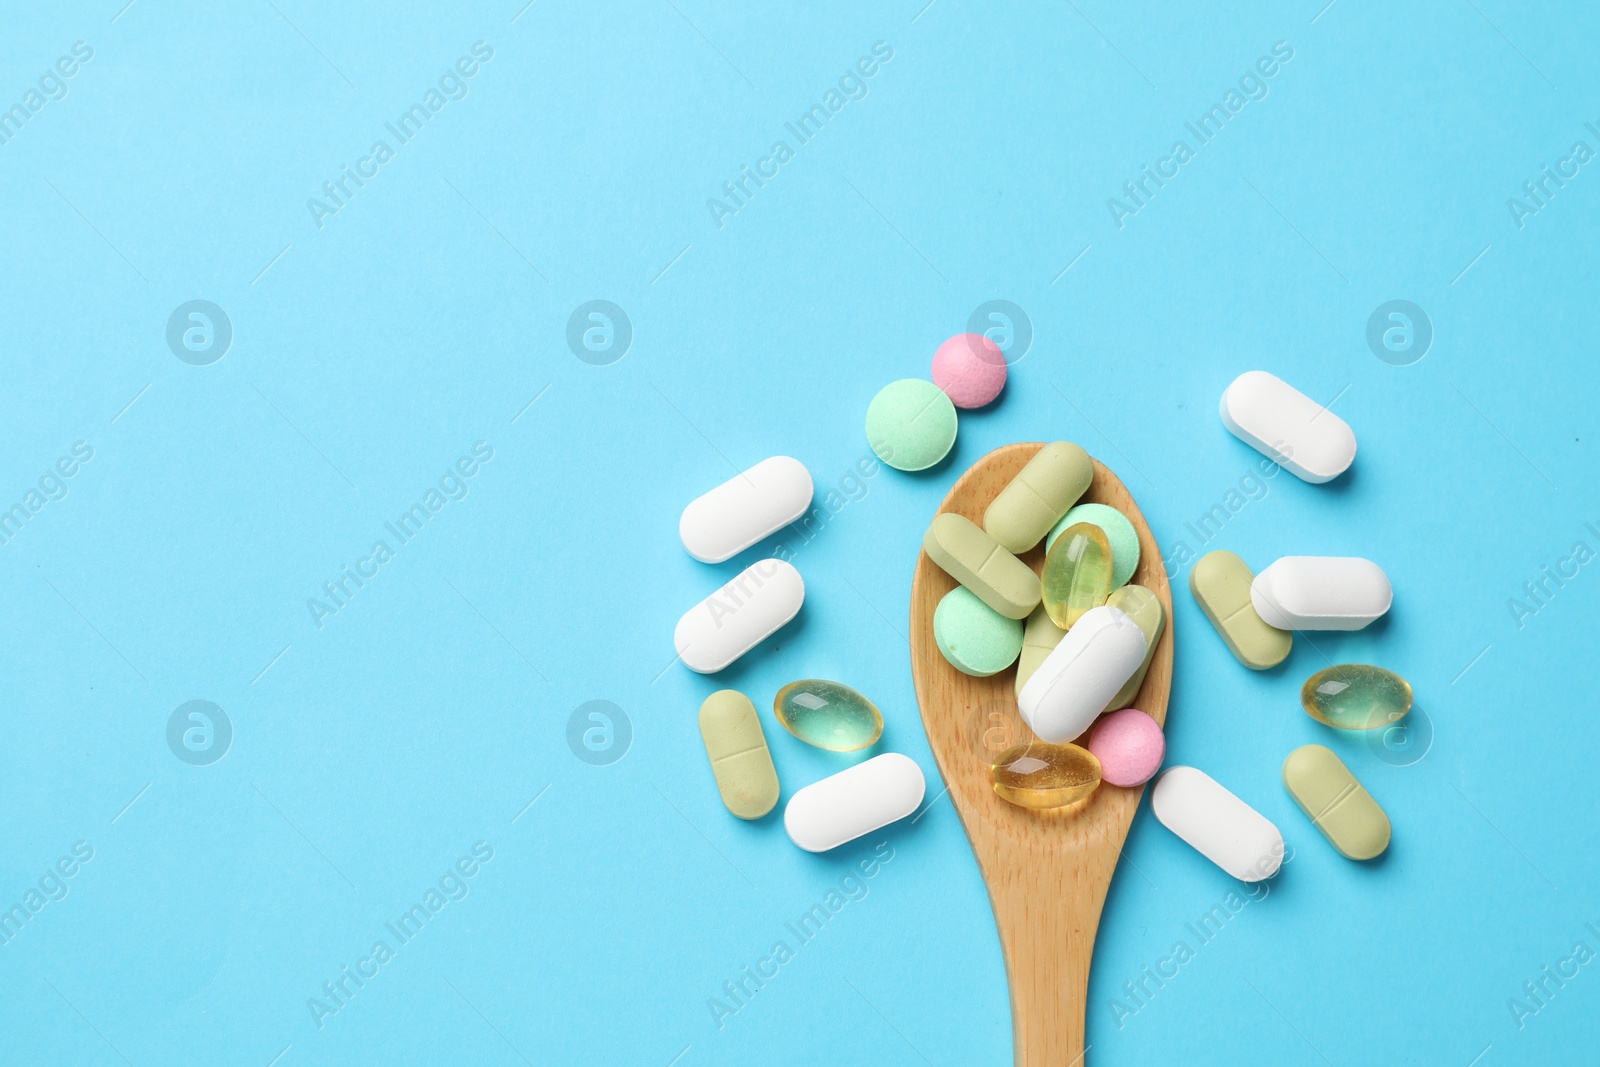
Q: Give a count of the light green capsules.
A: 7